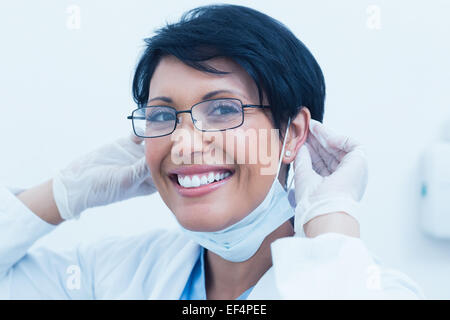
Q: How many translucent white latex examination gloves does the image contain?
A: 2